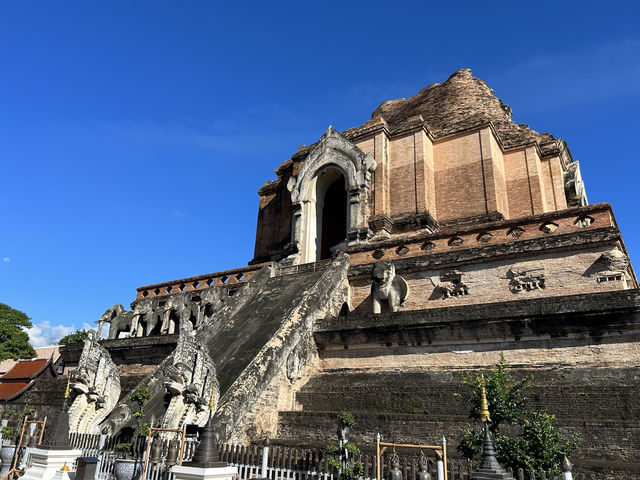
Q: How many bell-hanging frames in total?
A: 3